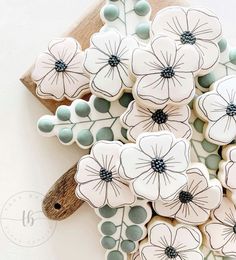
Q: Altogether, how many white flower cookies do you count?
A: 12